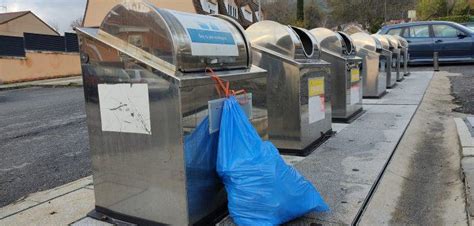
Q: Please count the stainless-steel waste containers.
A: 7